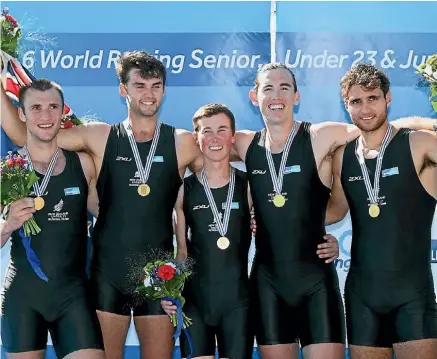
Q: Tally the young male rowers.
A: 5